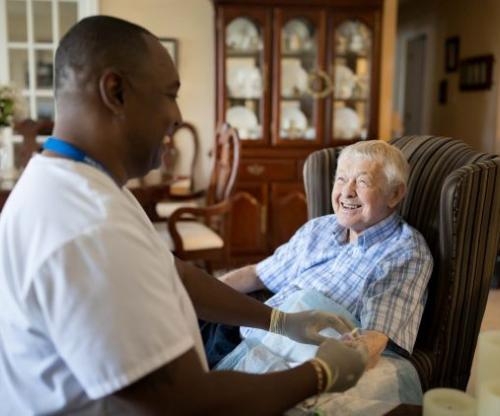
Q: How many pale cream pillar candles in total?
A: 3